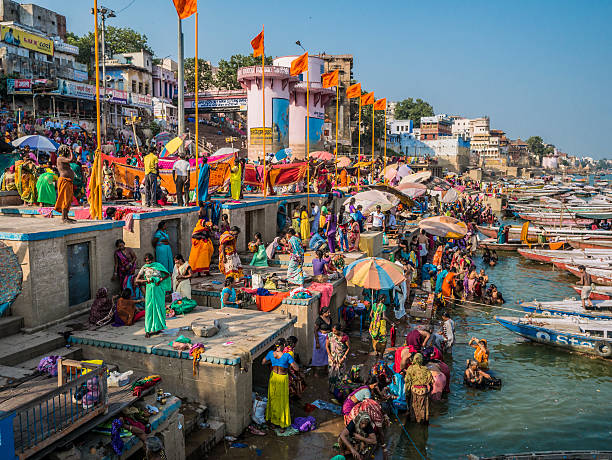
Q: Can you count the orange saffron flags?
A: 7